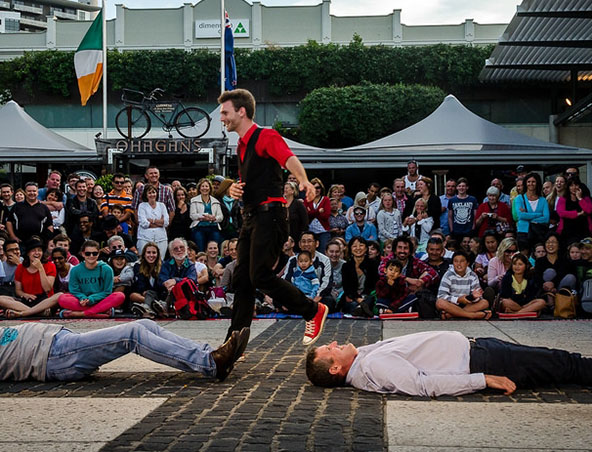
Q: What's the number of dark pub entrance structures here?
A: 1